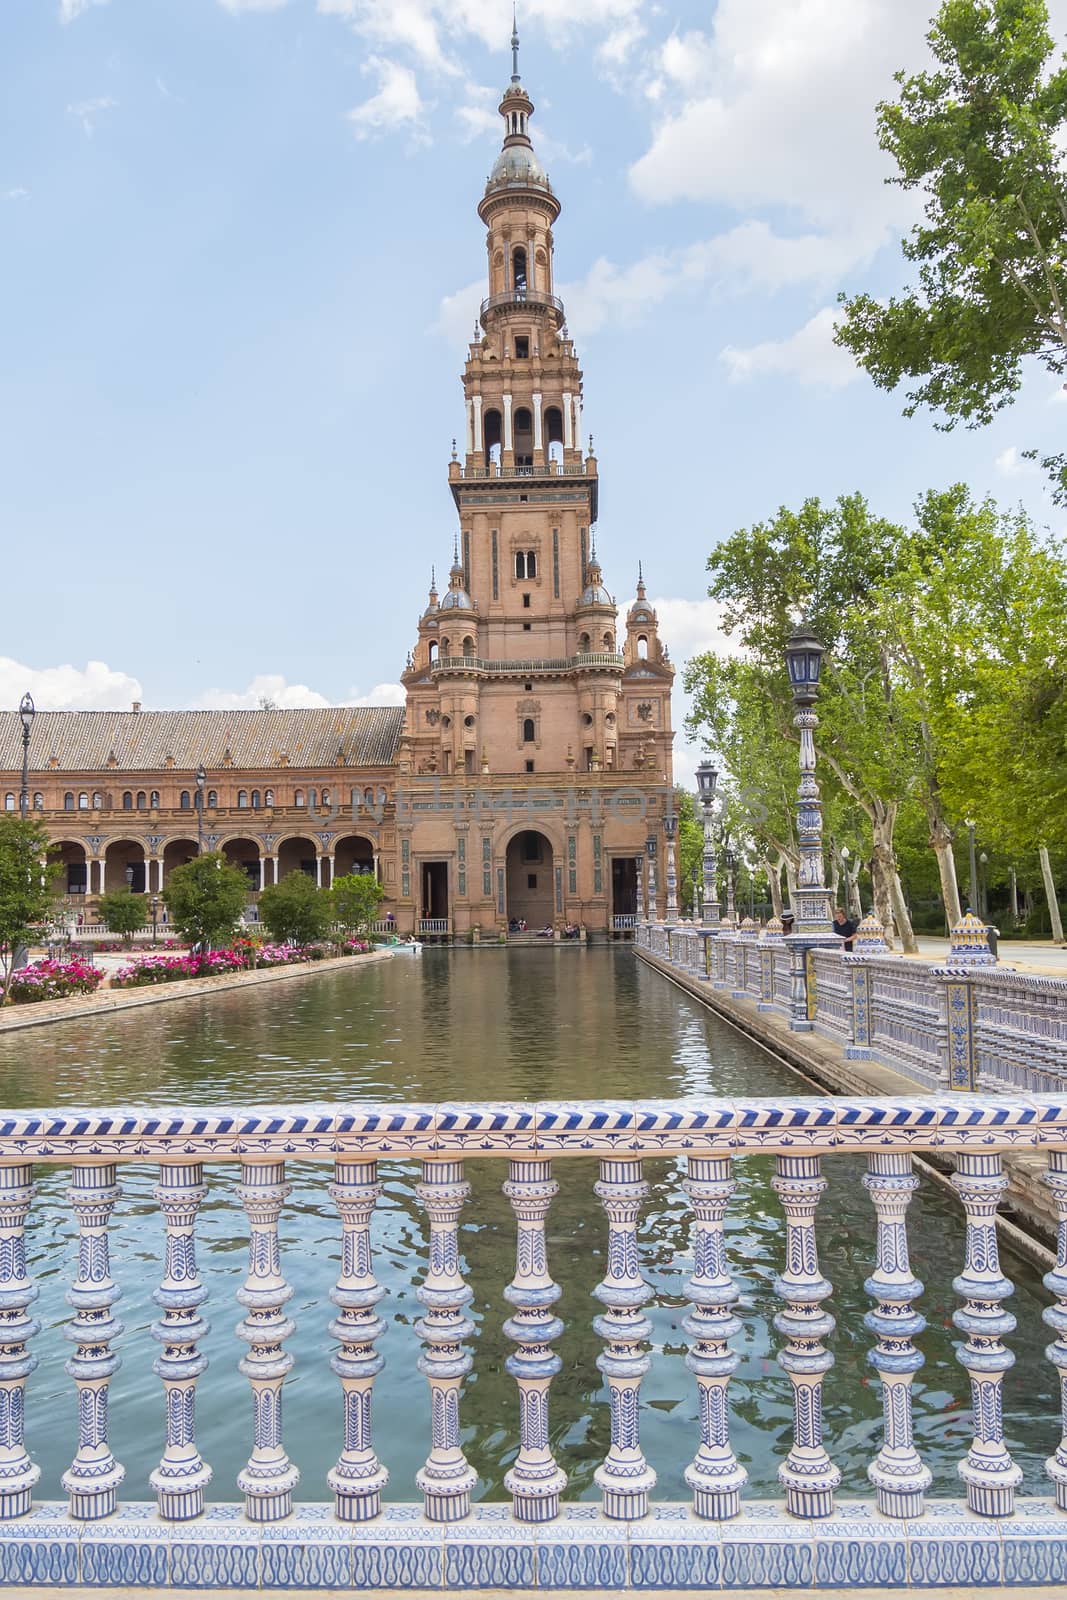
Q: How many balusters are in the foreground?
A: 13